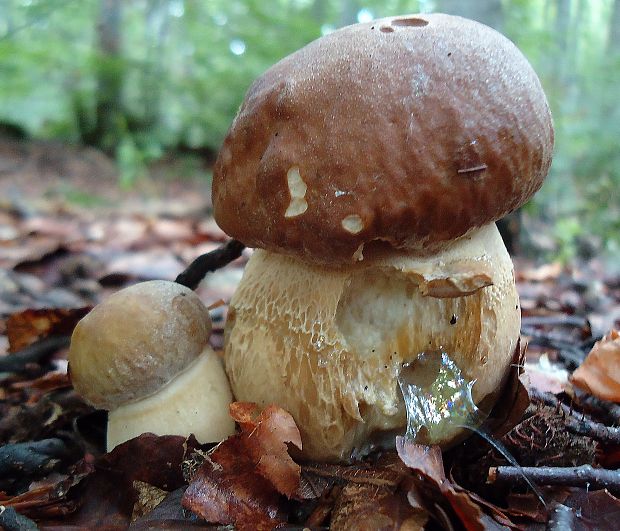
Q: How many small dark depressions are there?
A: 2